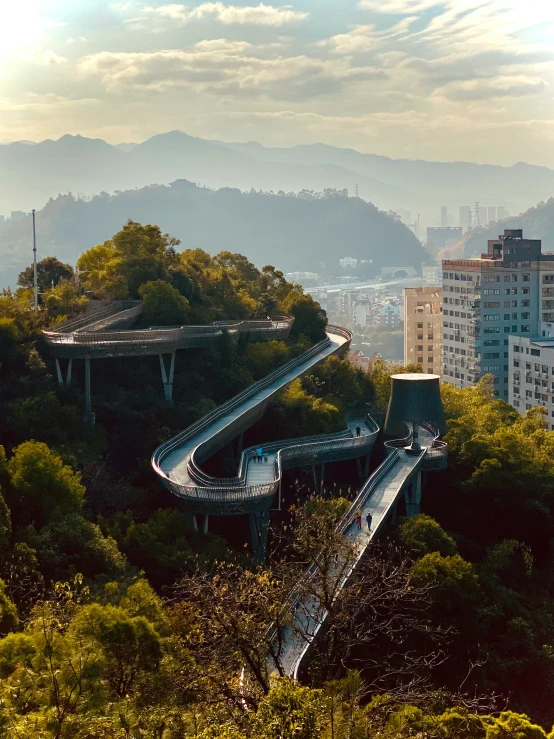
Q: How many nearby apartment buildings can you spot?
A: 3